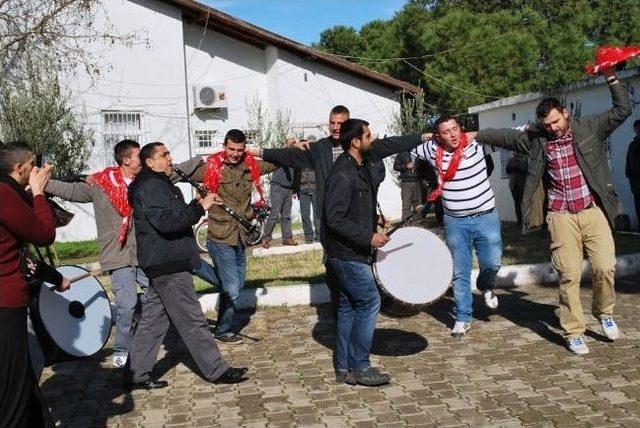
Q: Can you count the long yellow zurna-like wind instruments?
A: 0